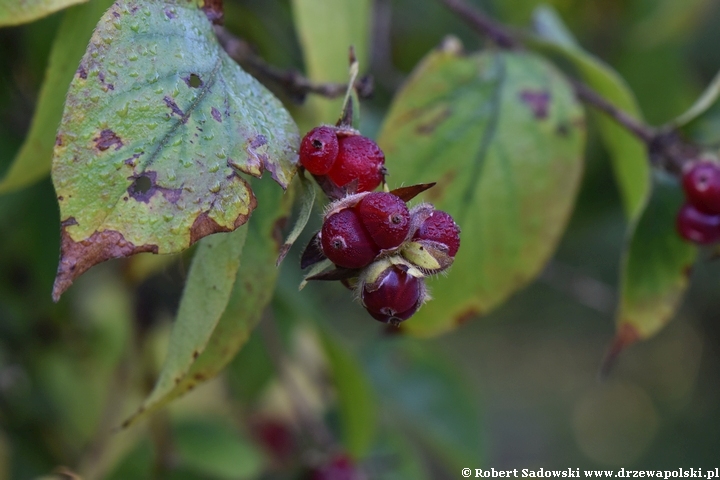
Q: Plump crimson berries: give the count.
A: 8